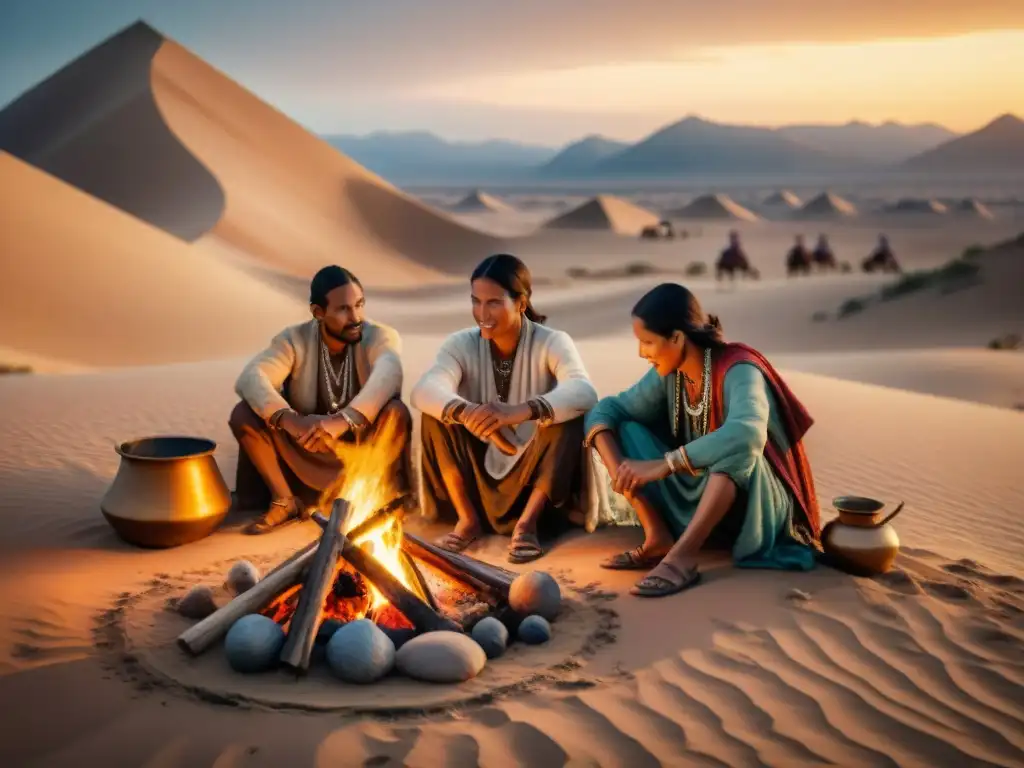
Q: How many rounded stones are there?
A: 8